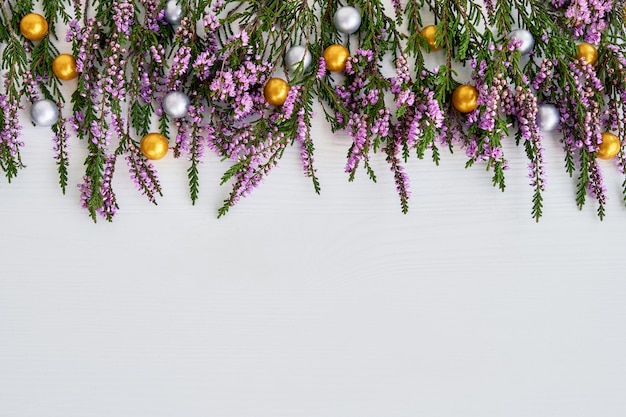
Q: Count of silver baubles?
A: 7